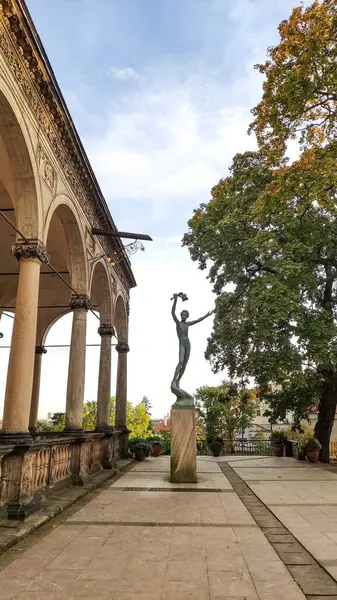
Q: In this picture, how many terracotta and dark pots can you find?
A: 5